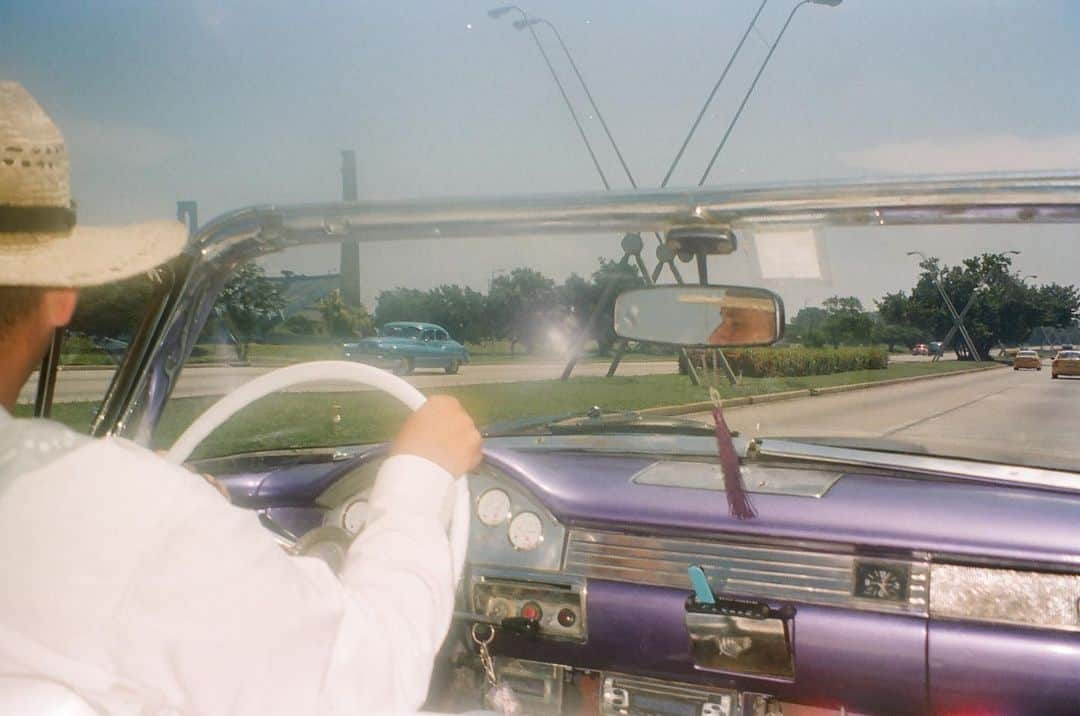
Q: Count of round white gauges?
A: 3